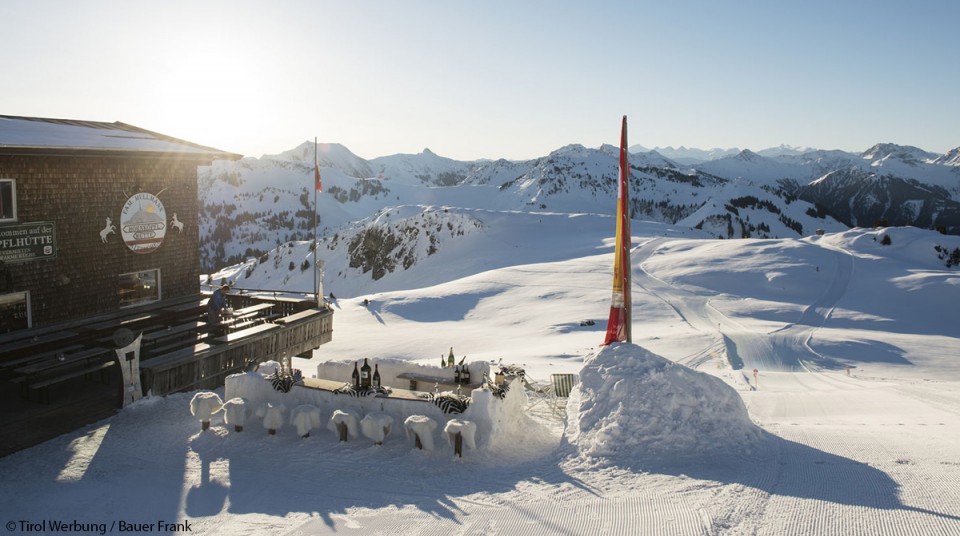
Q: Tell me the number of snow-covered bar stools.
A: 8